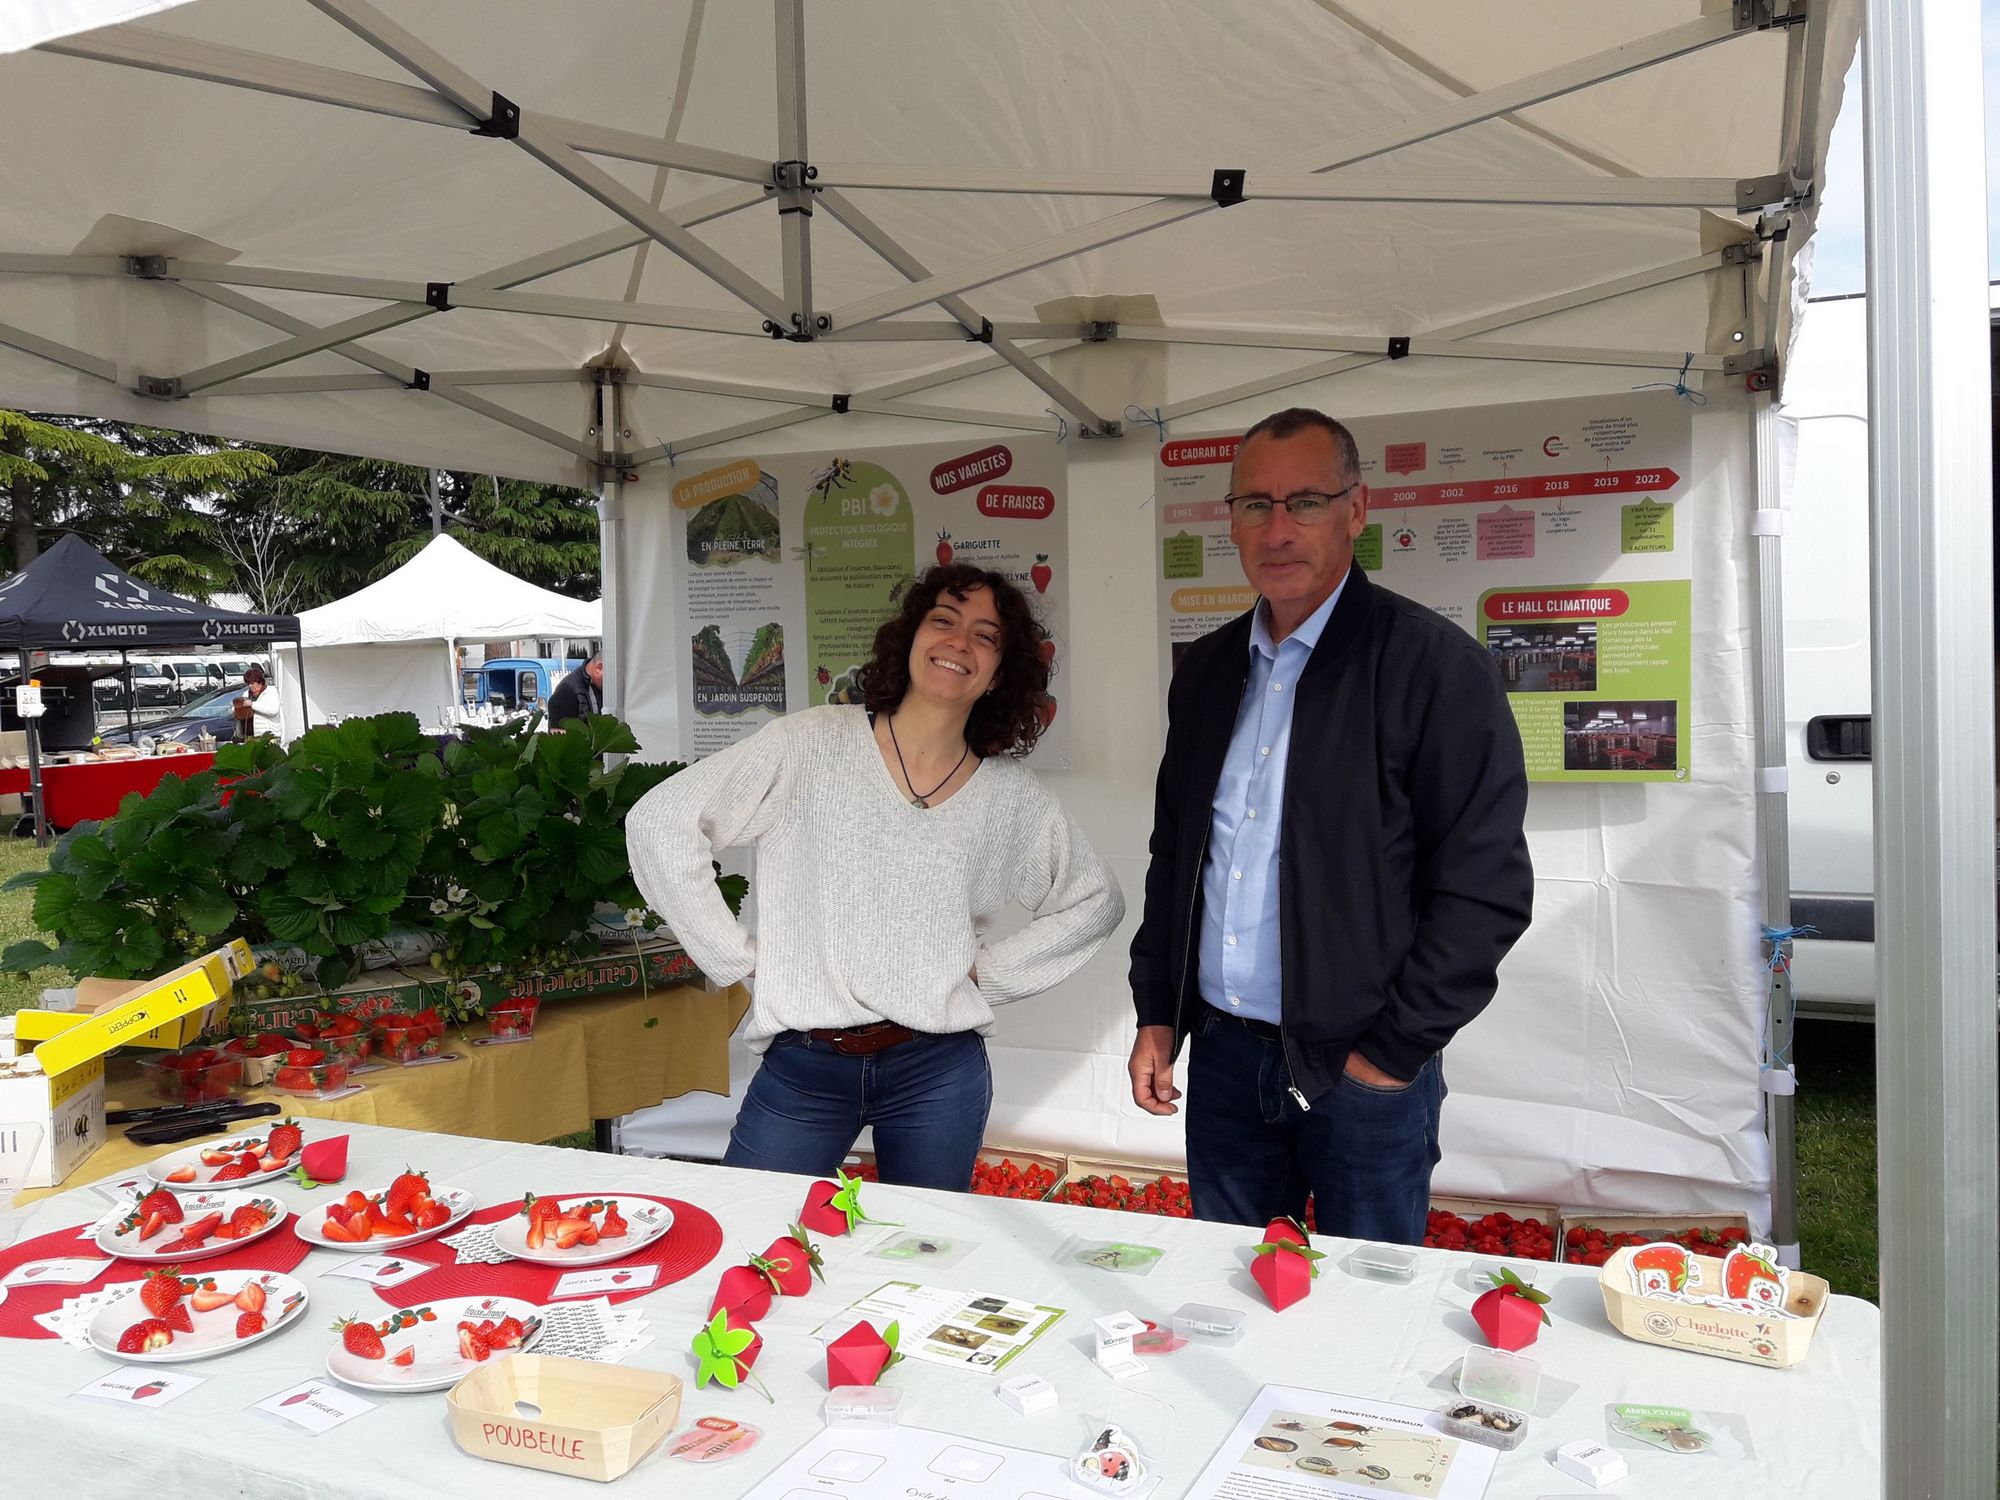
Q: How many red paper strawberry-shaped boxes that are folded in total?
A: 9